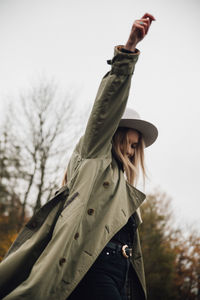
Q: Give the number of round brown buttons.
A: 4